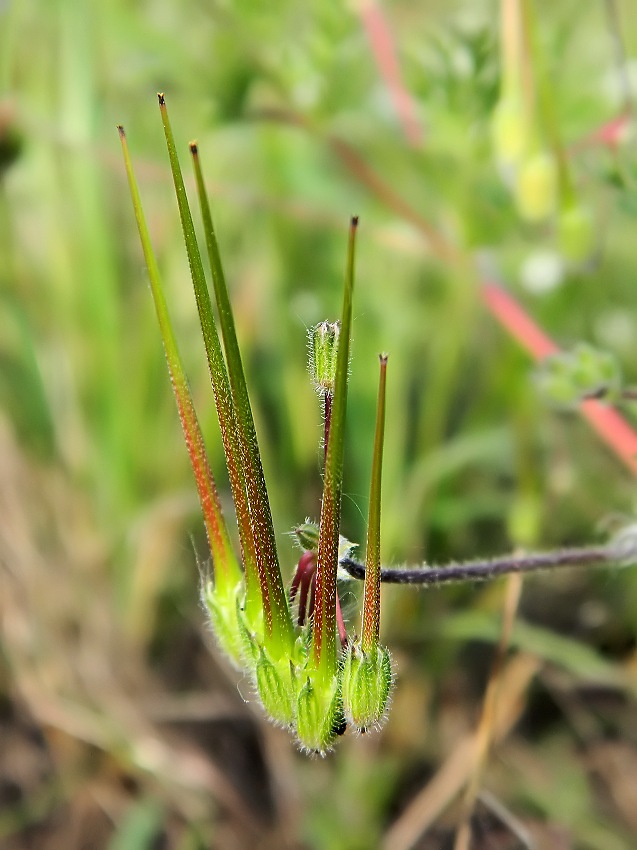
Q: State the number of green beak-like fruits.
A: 5